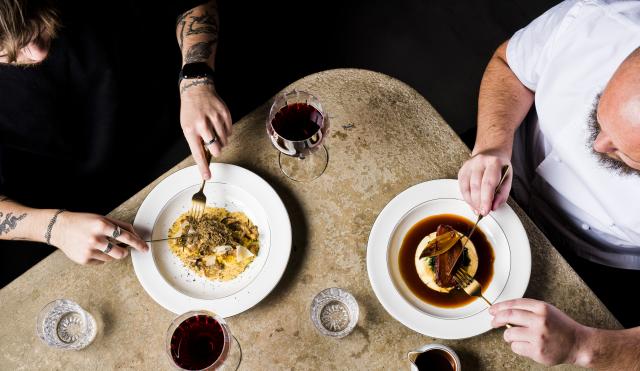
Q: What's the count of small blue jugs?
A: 0